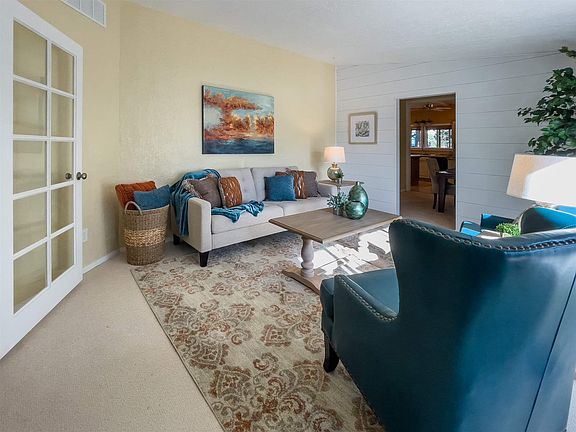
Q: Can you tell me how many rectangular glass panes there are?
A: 10